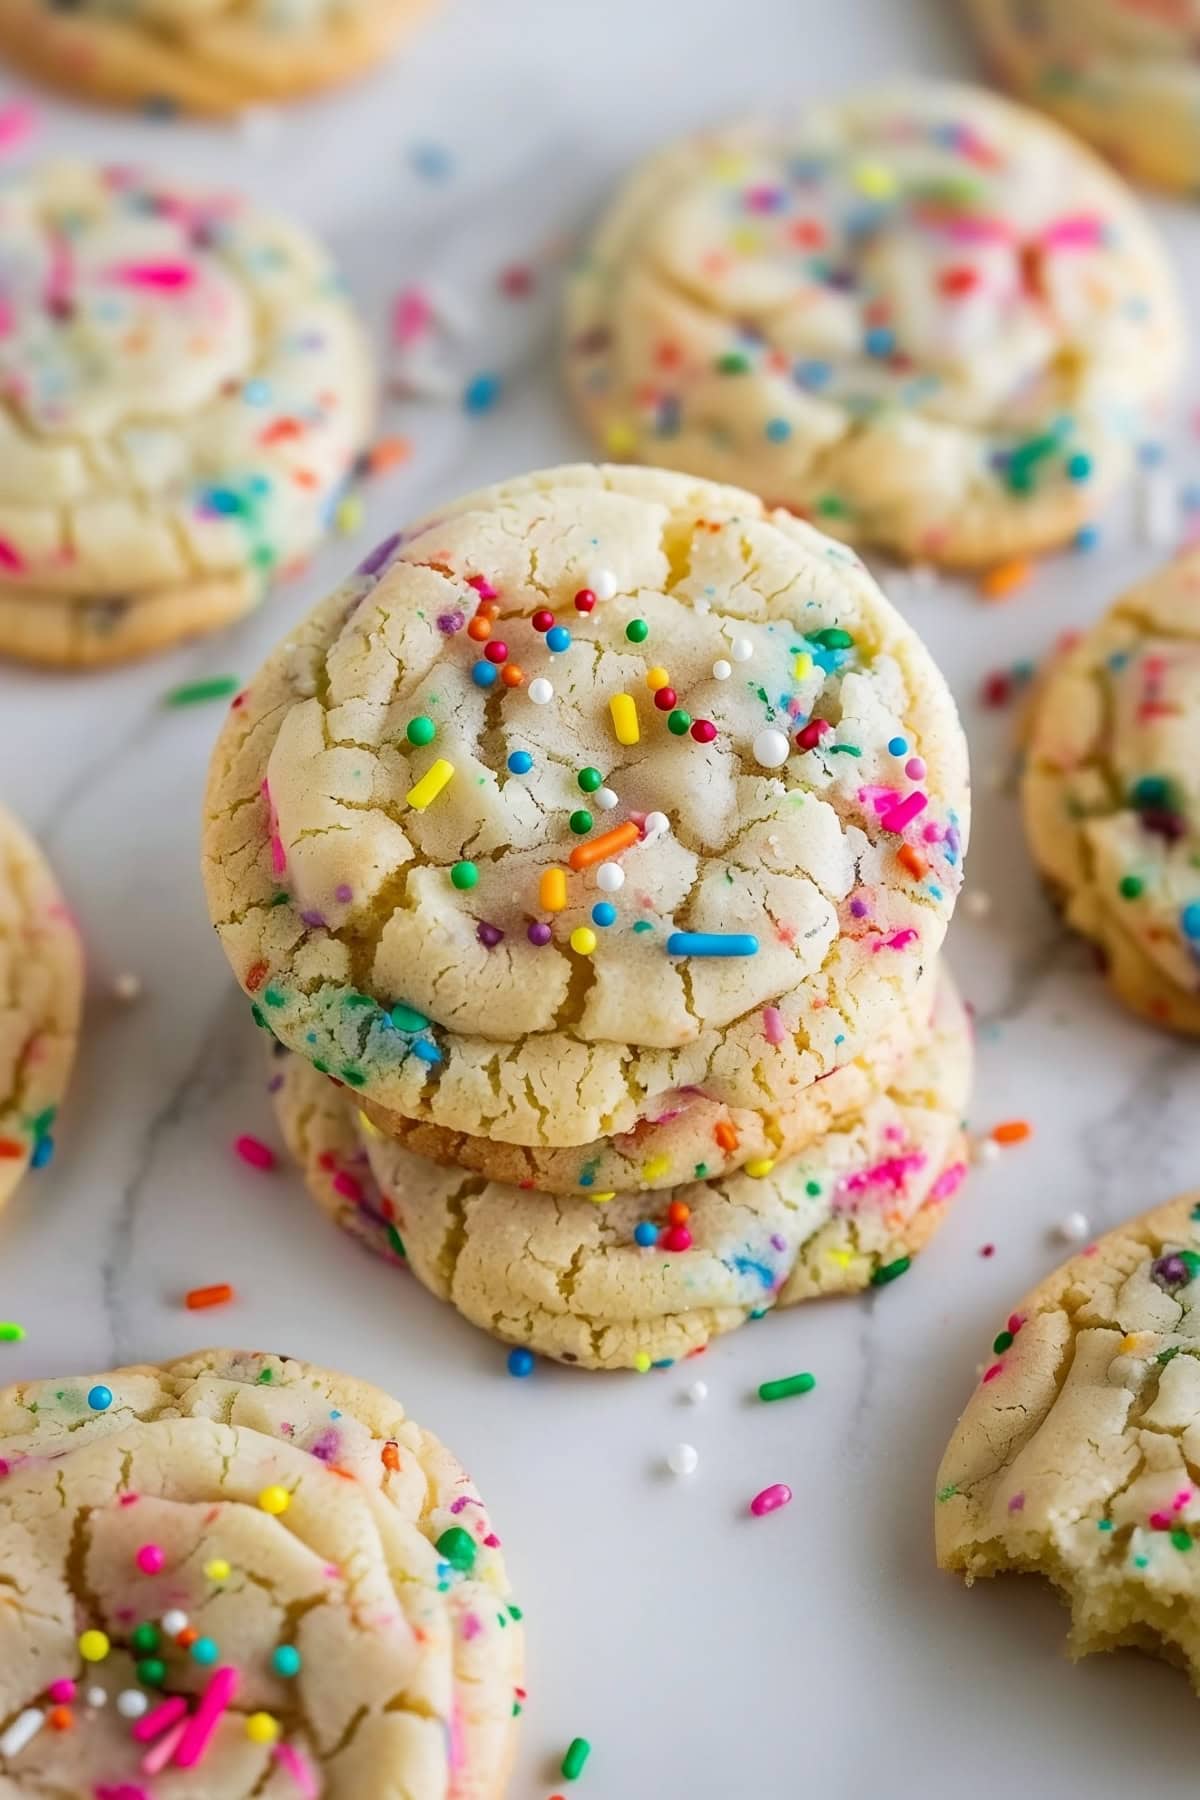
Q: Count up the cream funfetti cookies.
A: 11